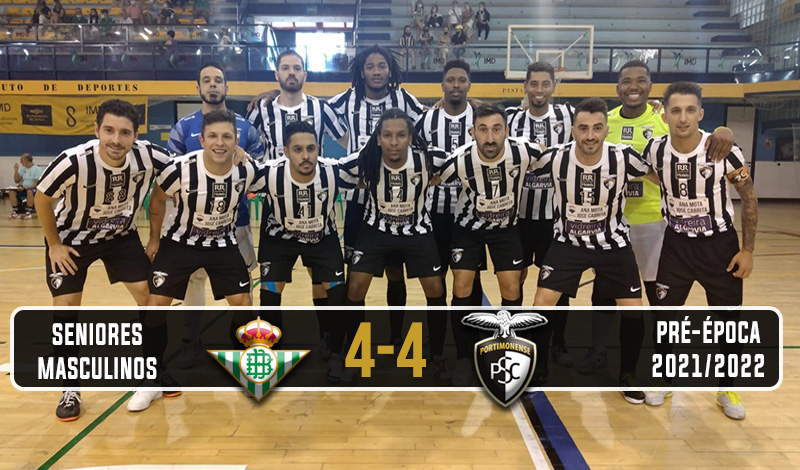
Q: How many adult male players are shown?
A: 13